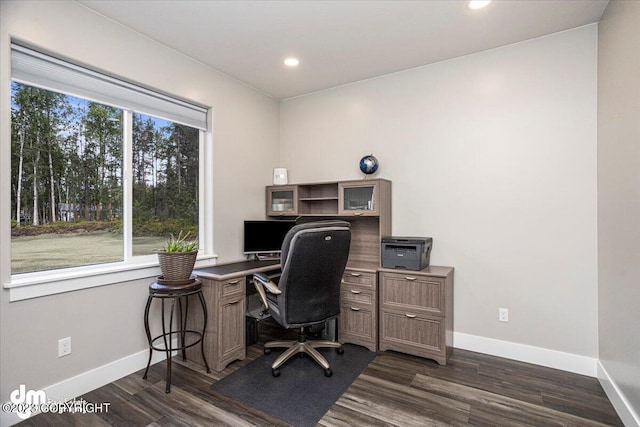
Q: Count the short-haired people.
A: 0